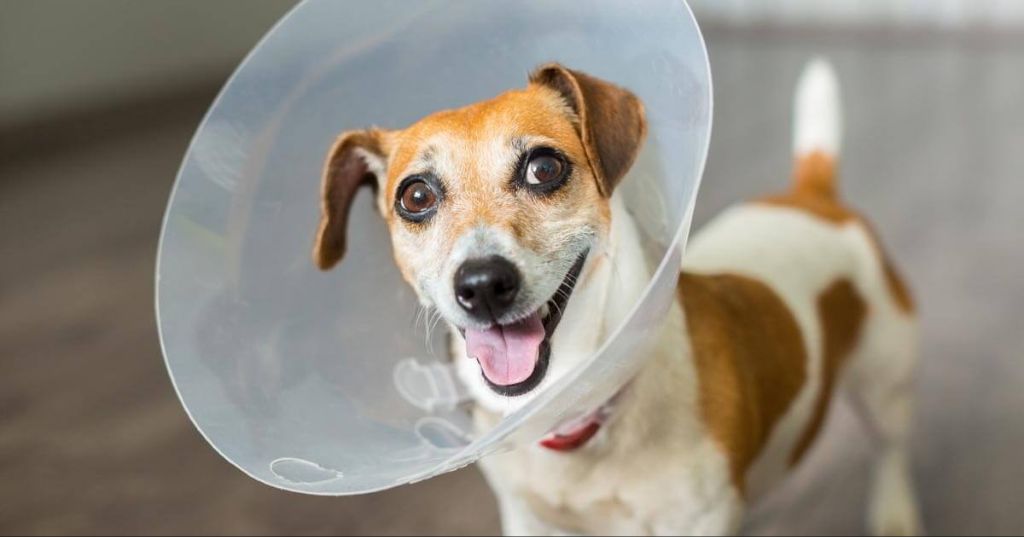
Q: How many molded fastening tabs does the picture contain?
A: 3